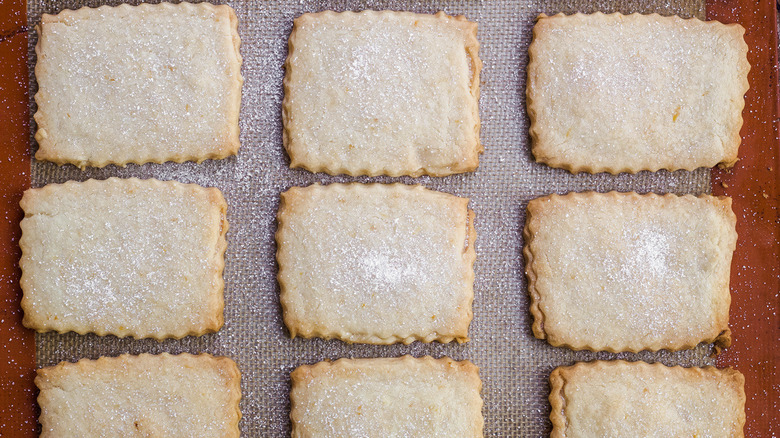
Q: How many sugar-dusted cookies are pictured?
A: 9